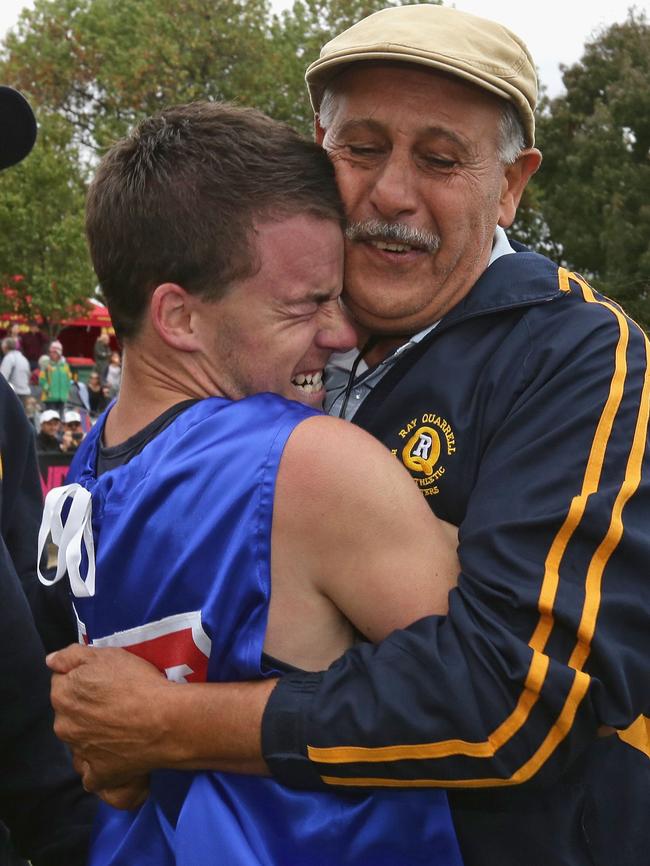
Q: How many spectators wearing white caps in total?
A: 2